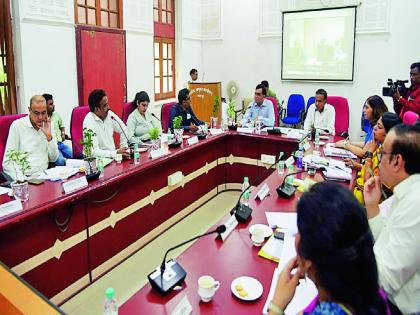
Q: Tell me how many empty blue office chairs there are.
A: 2